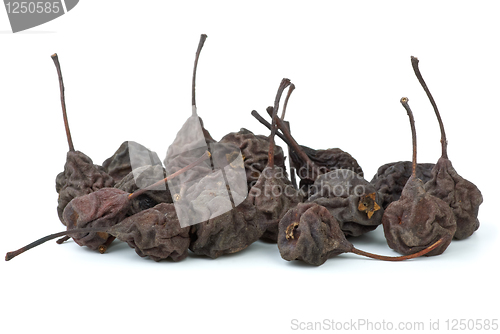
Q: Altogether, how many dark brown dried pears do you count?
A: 15